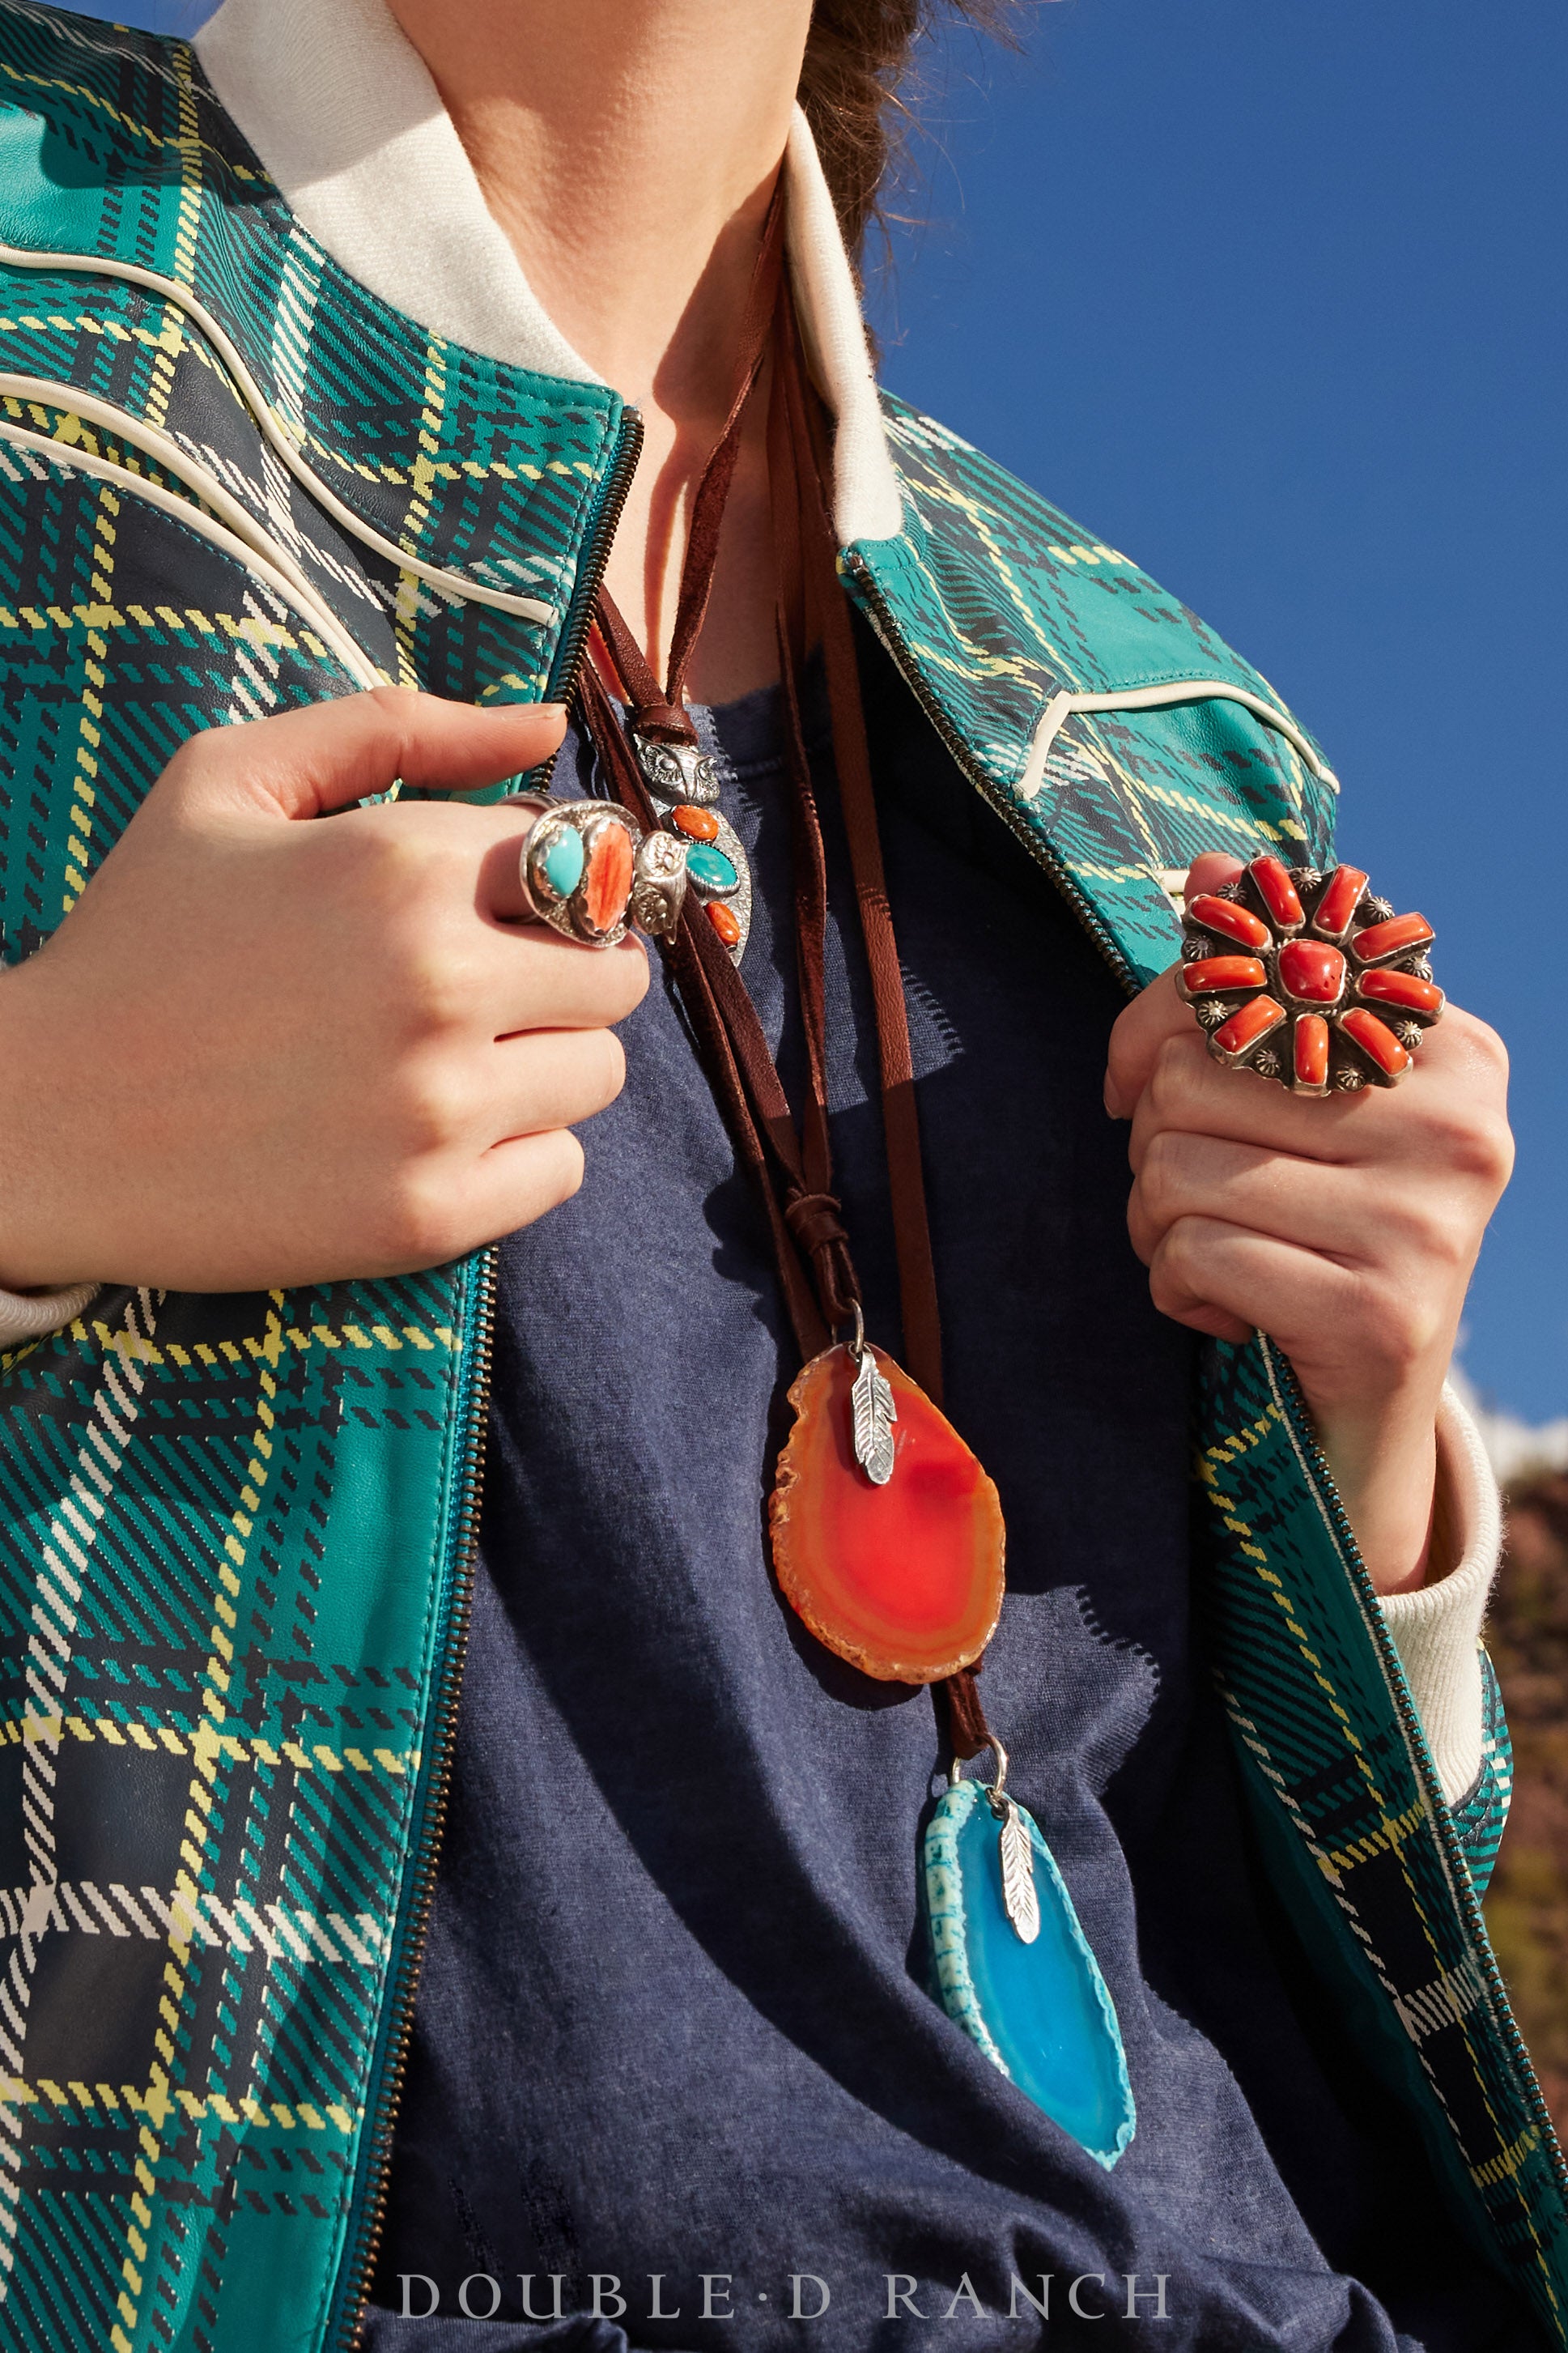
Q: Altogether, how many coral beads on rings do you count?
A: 11